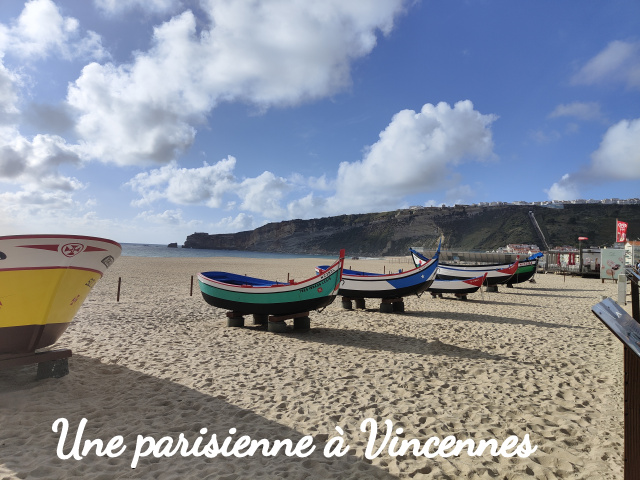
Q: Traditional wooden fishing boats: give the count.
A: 6